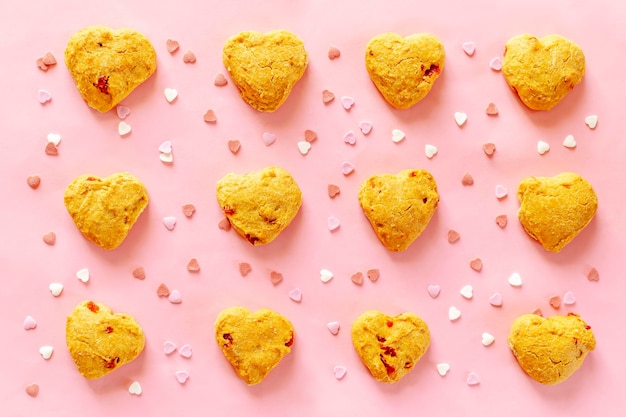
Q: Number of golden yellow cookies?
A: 12